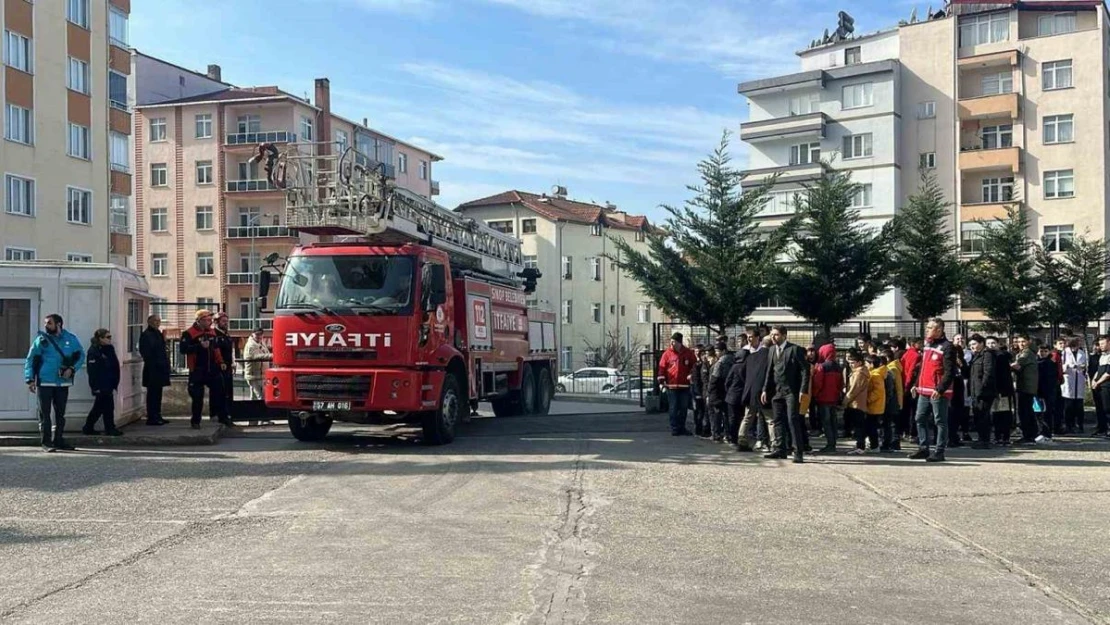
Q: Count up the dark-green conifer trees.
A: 5